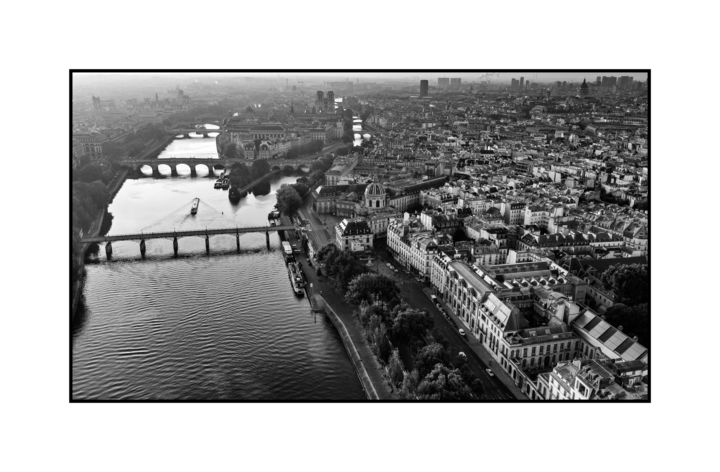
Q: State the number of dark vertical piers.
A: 6